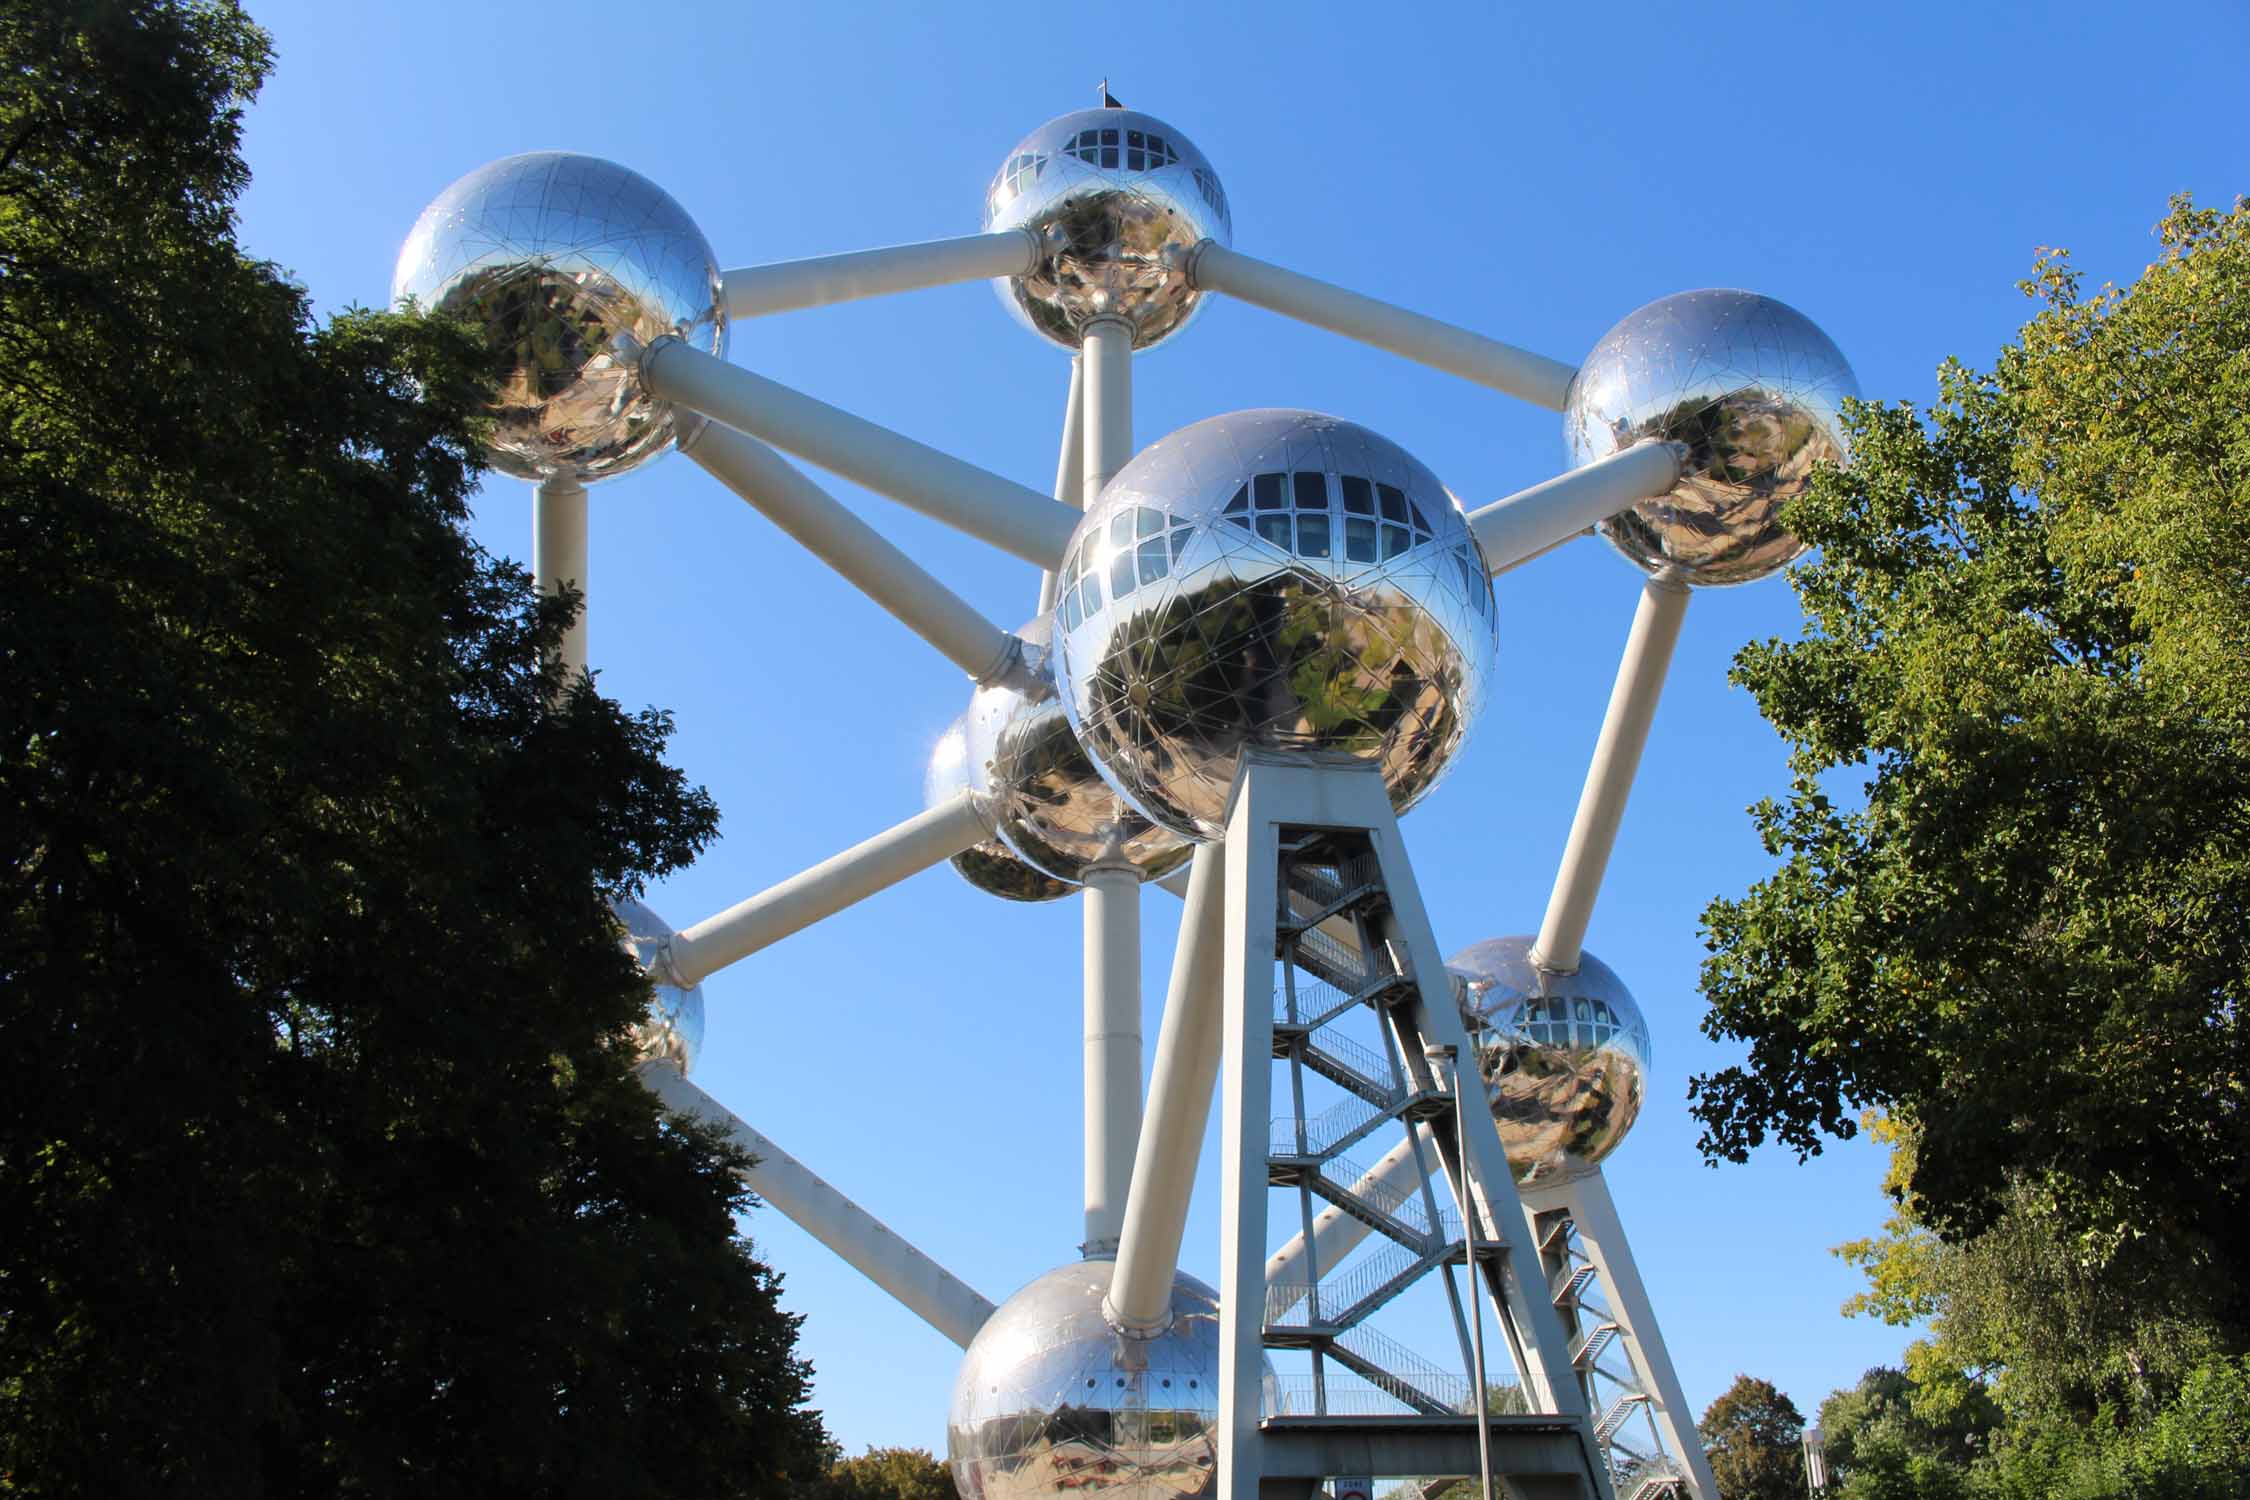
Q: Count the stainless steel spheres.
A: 9